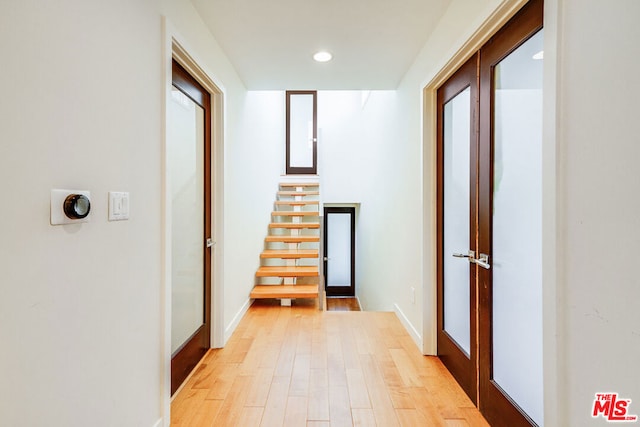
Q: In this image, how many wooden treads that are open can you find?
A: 9